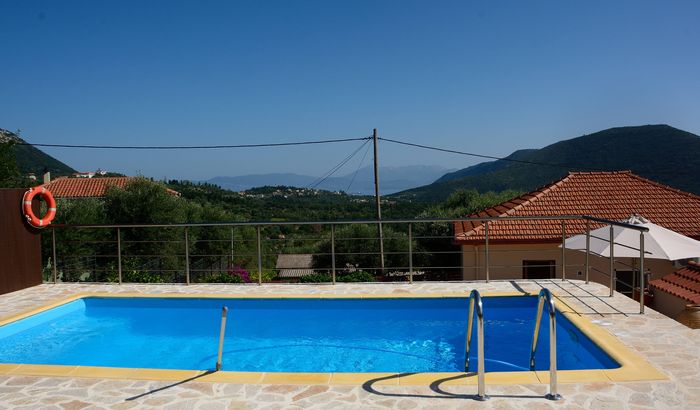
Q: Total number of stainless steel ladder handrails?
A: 2